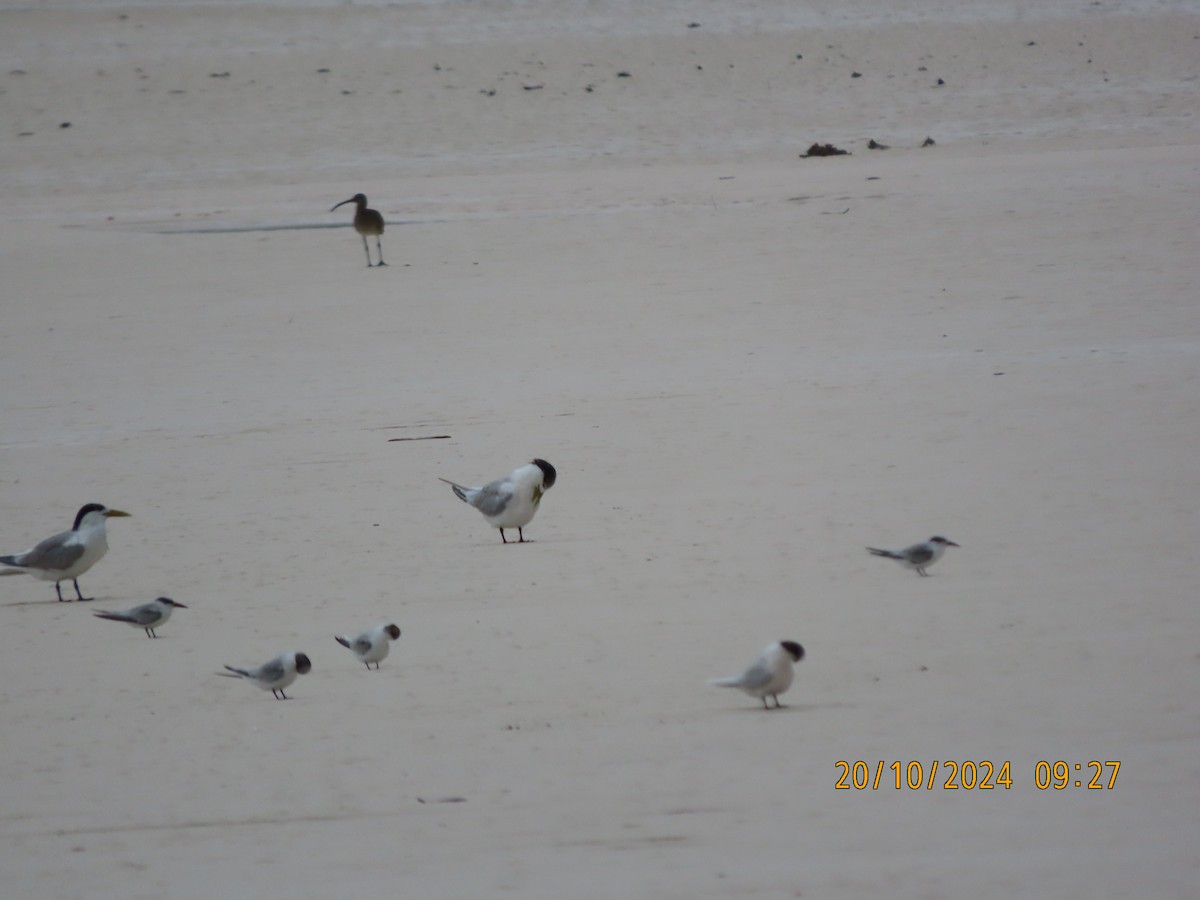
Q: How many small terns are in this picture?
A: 5